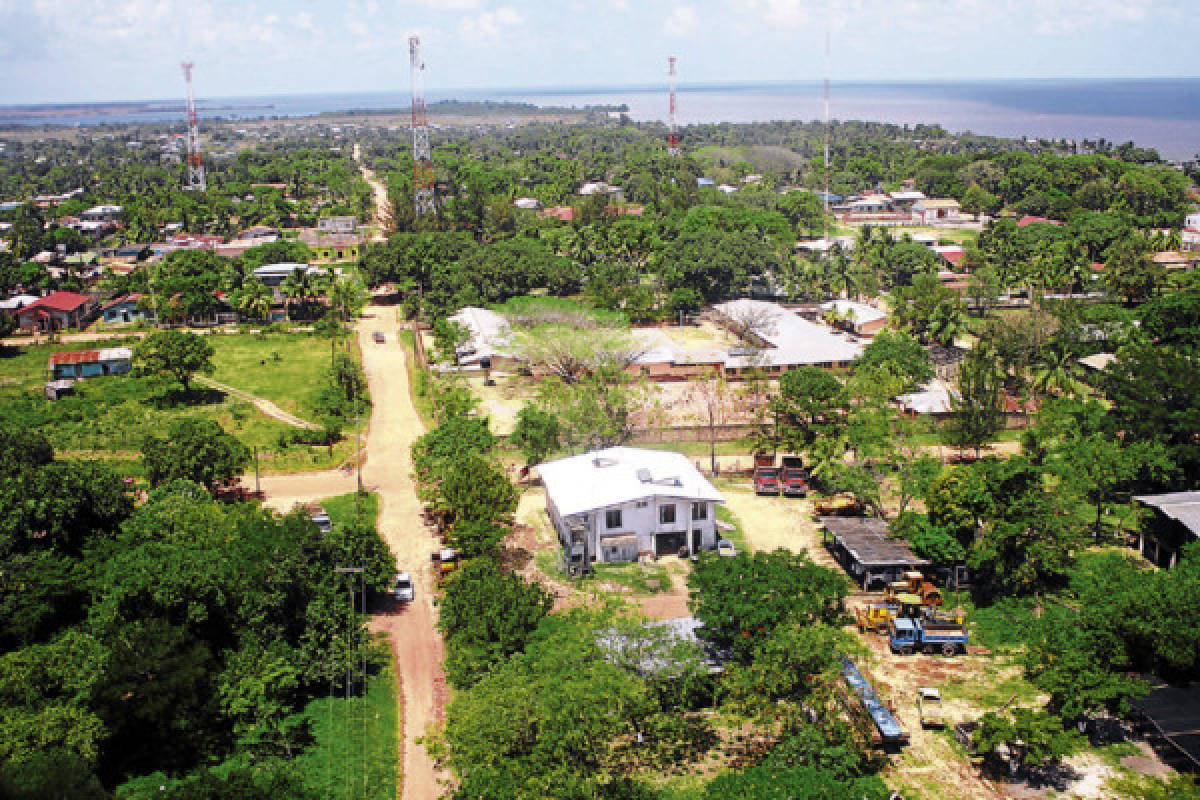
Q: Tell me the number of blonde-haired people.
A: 0